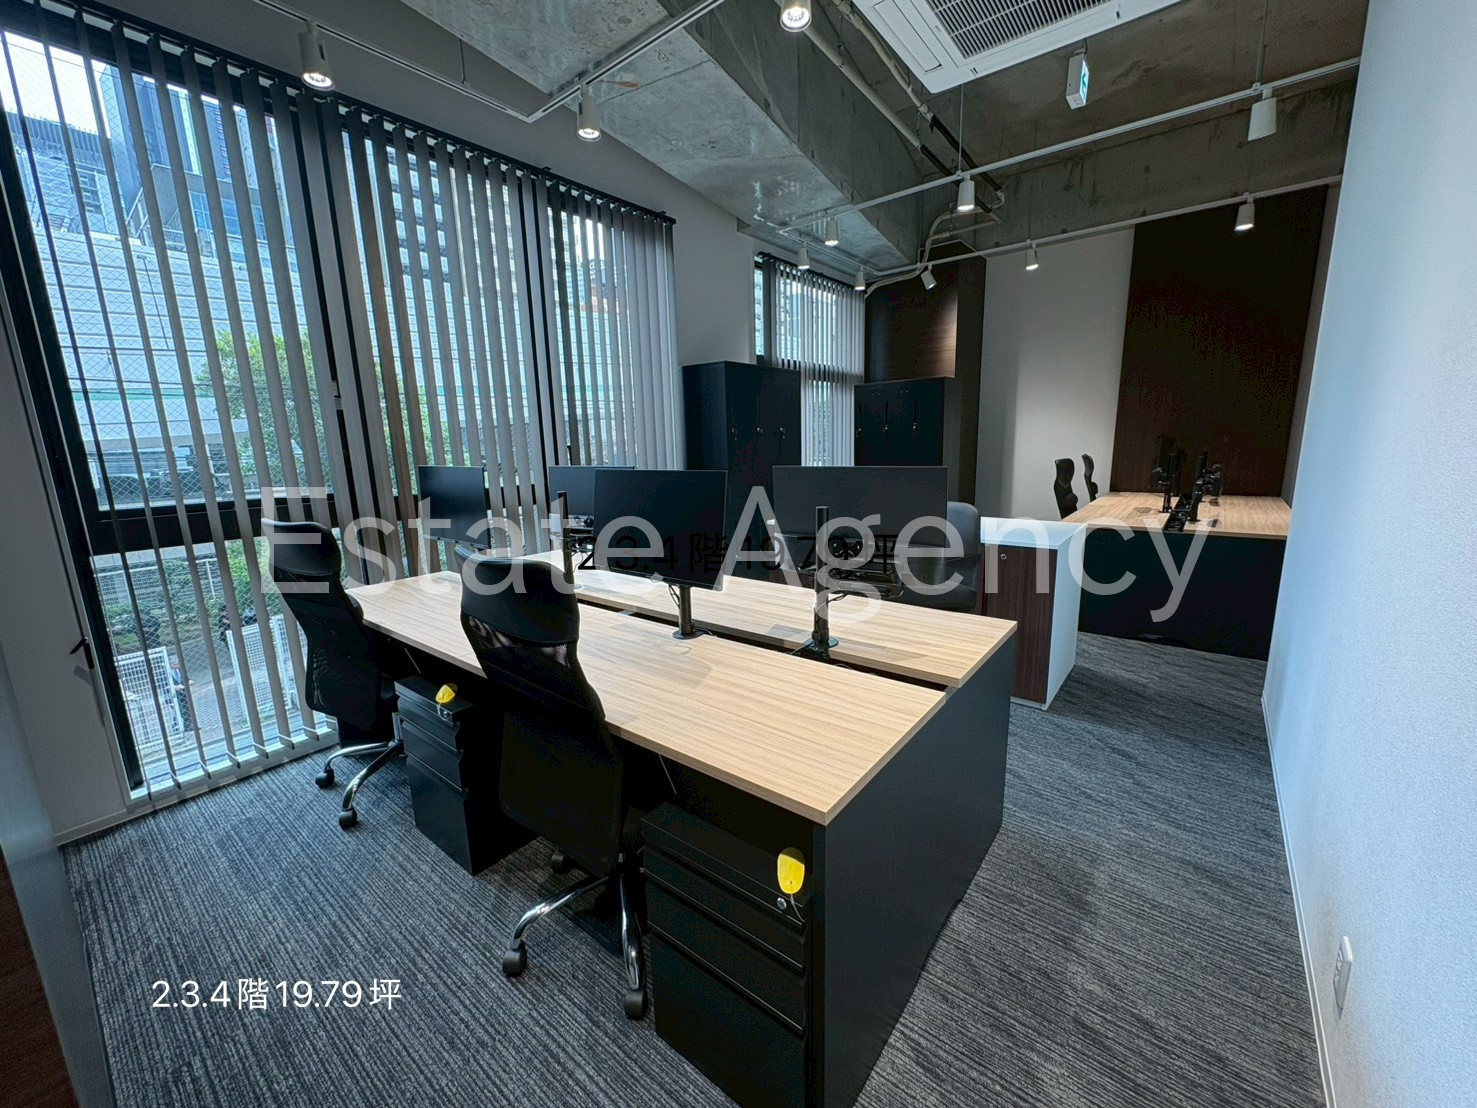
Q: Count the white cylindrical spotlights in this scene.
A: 11